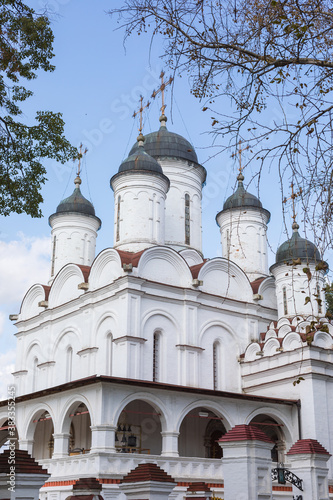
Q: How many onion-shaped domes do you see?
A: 5